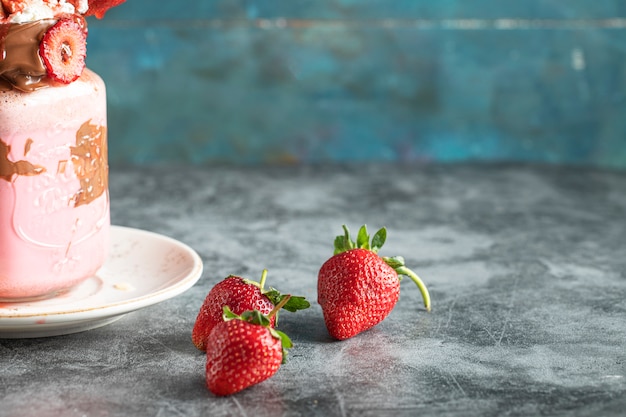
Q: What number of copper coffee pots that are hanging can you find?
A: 0